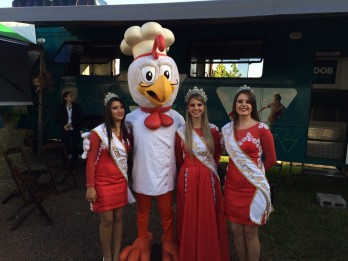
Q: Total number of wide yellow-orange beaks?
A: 1